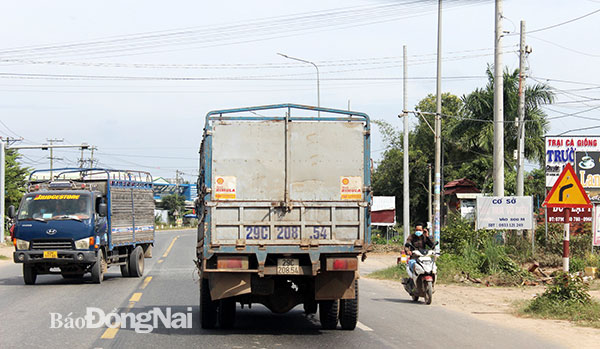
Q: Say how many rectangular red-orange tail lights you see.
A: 2